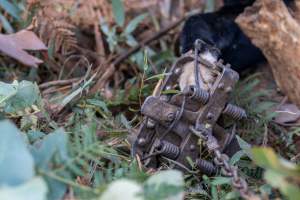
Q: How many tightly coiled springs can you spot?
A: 4